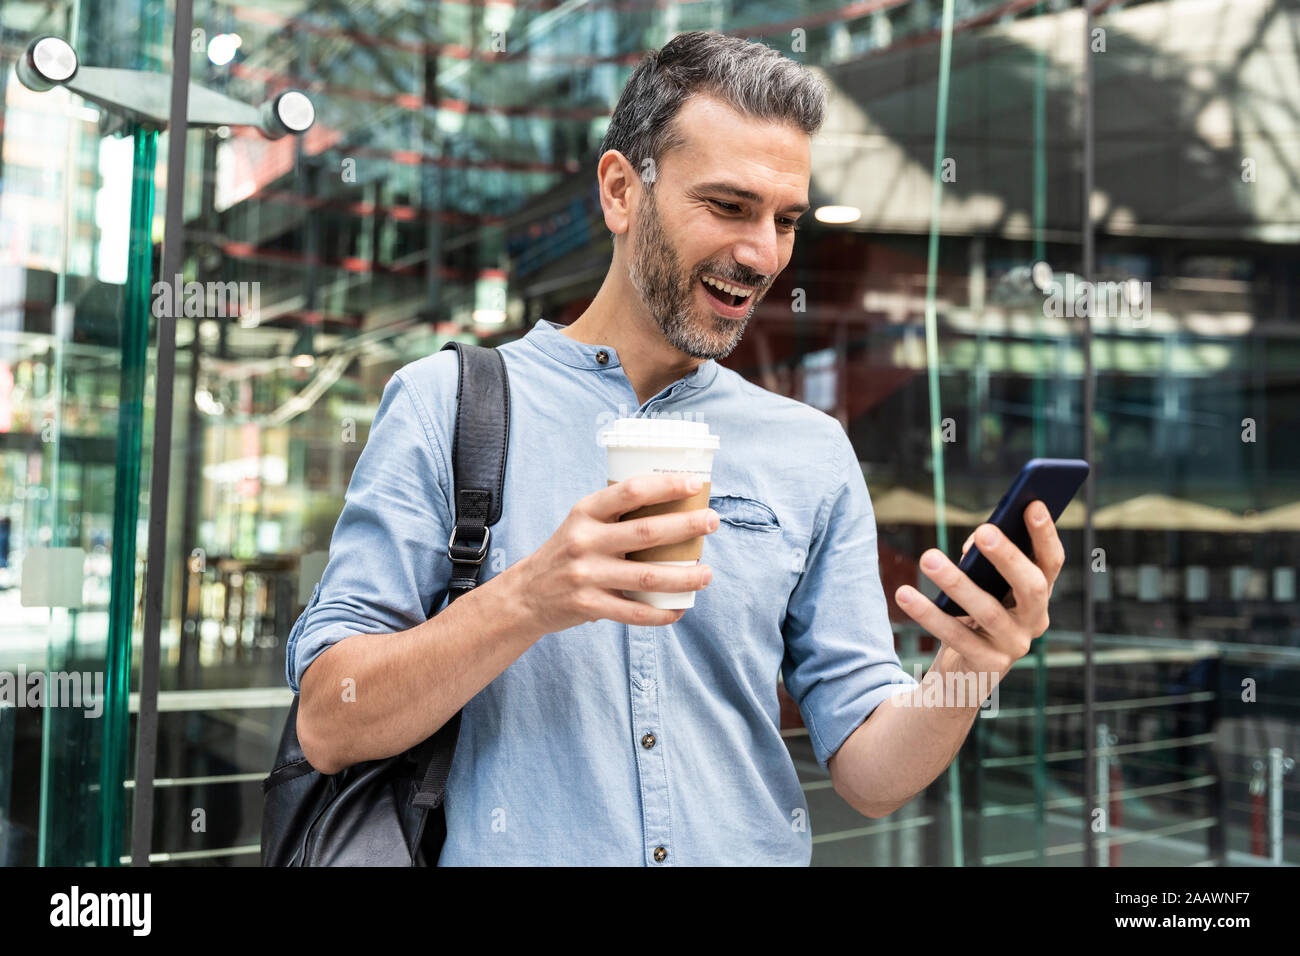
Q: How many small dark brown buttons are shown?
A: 3